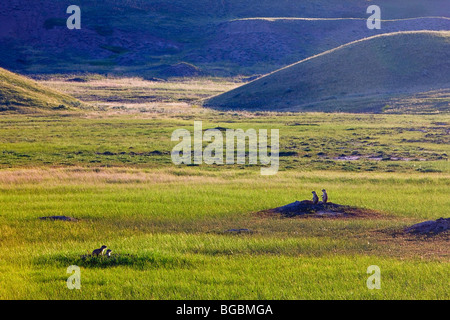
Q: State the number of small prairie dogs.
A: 4